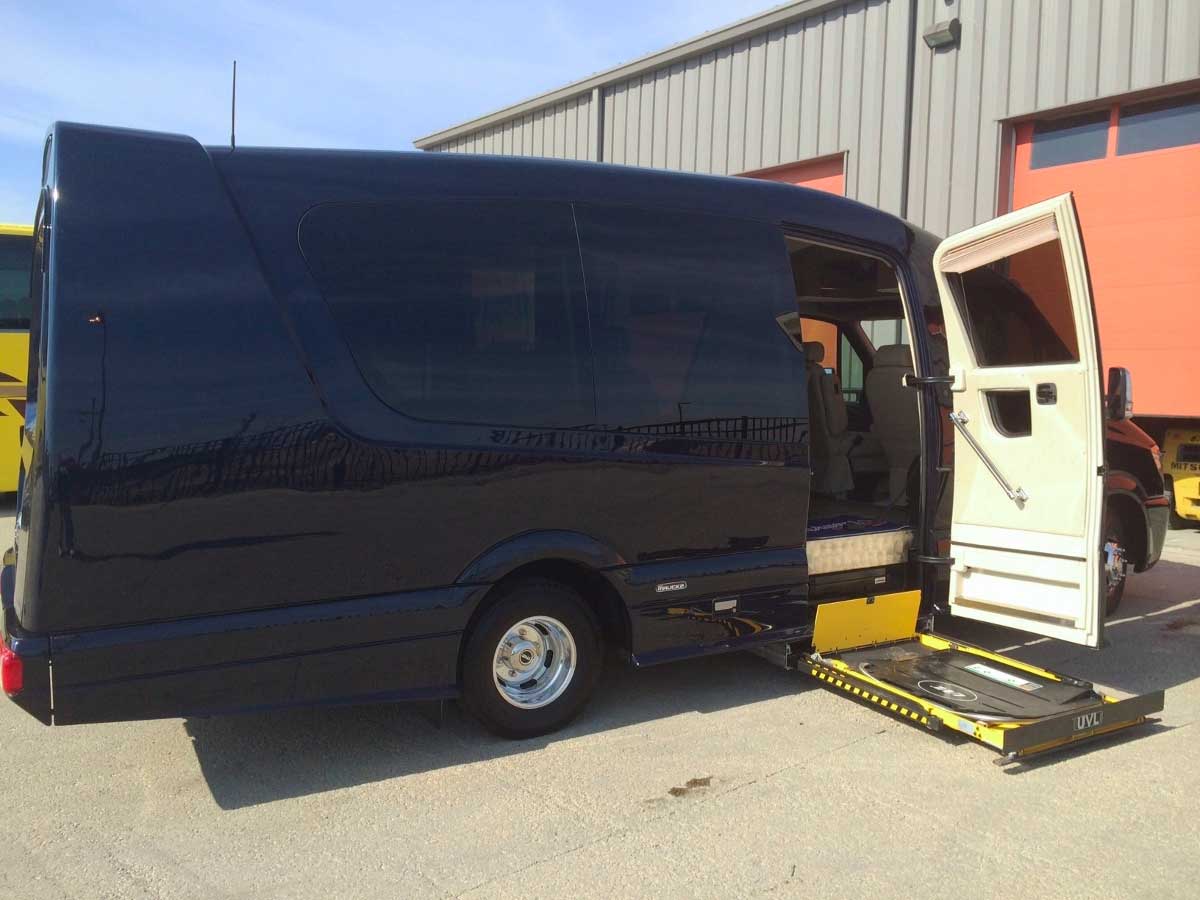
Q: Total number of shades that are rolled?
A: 1